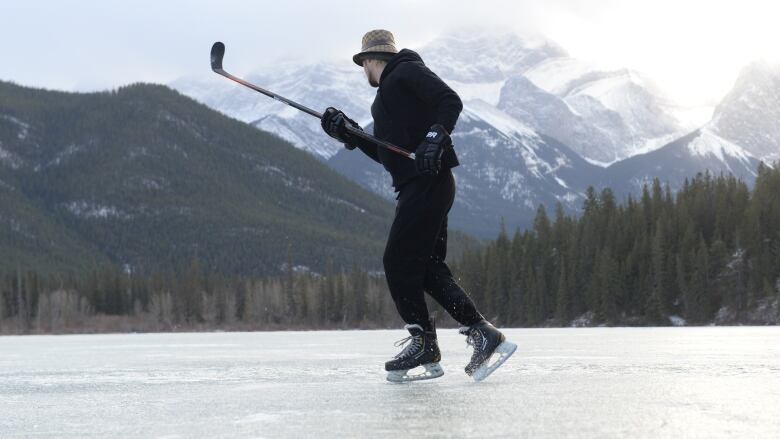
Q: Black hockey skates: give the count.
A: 2